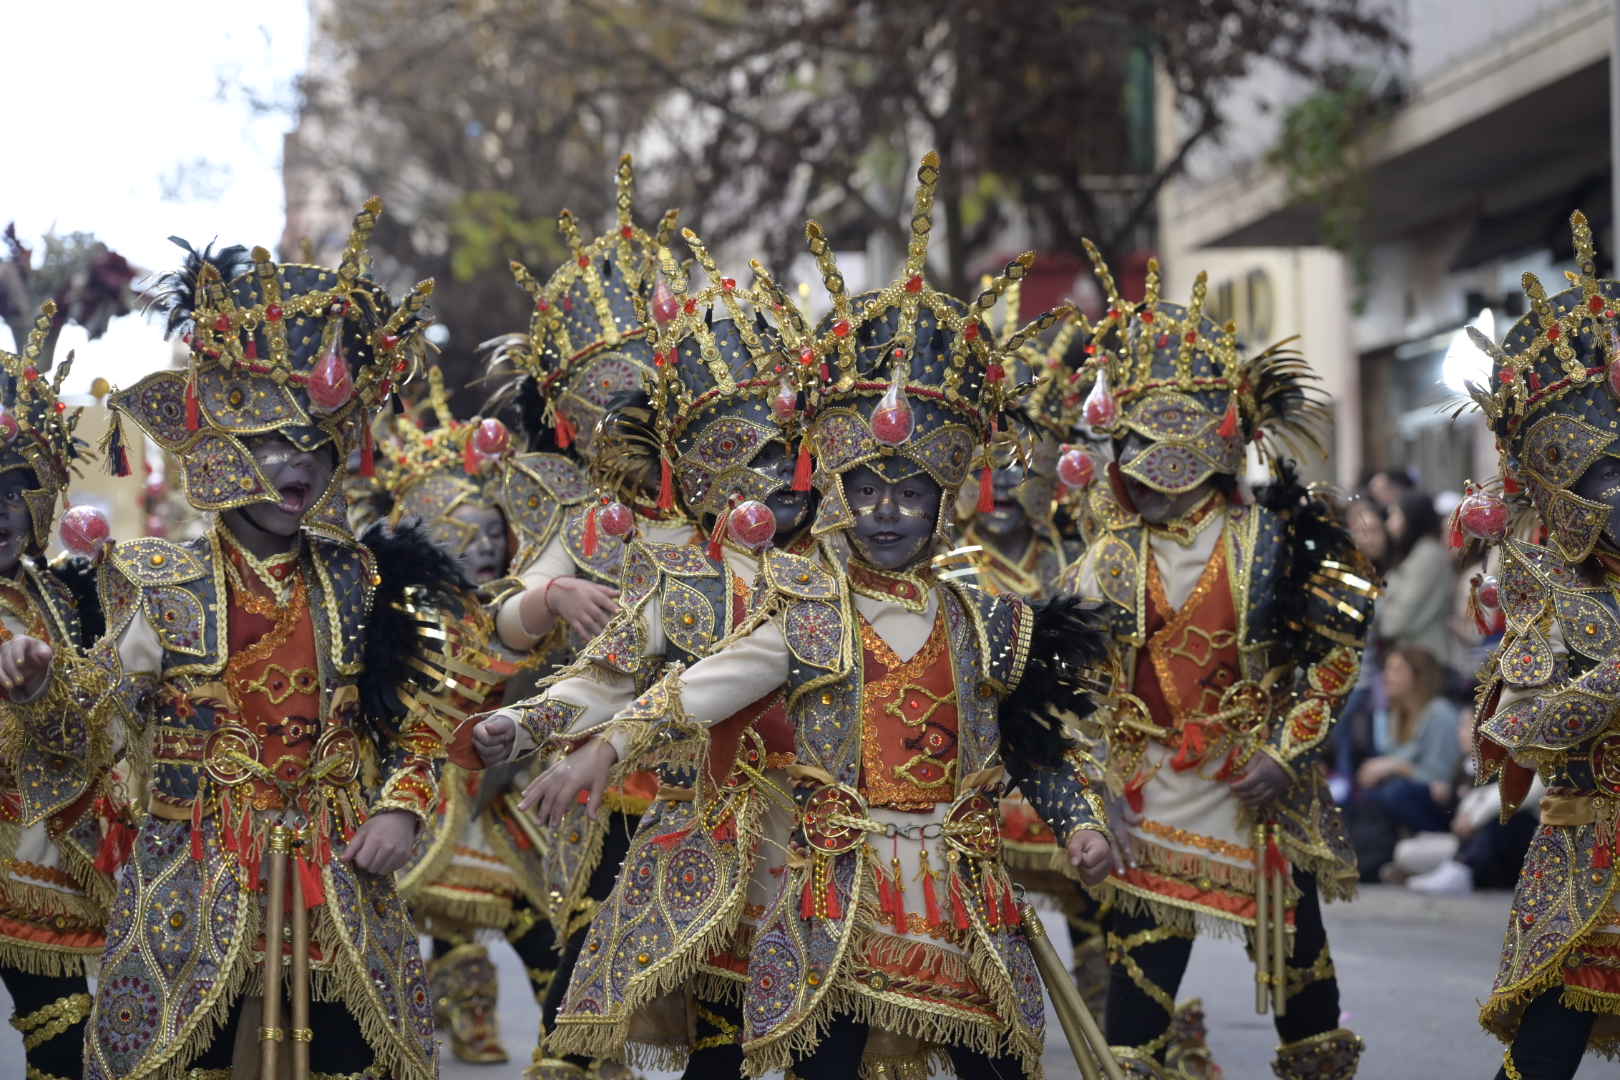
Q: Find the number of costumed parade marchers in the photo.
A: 9